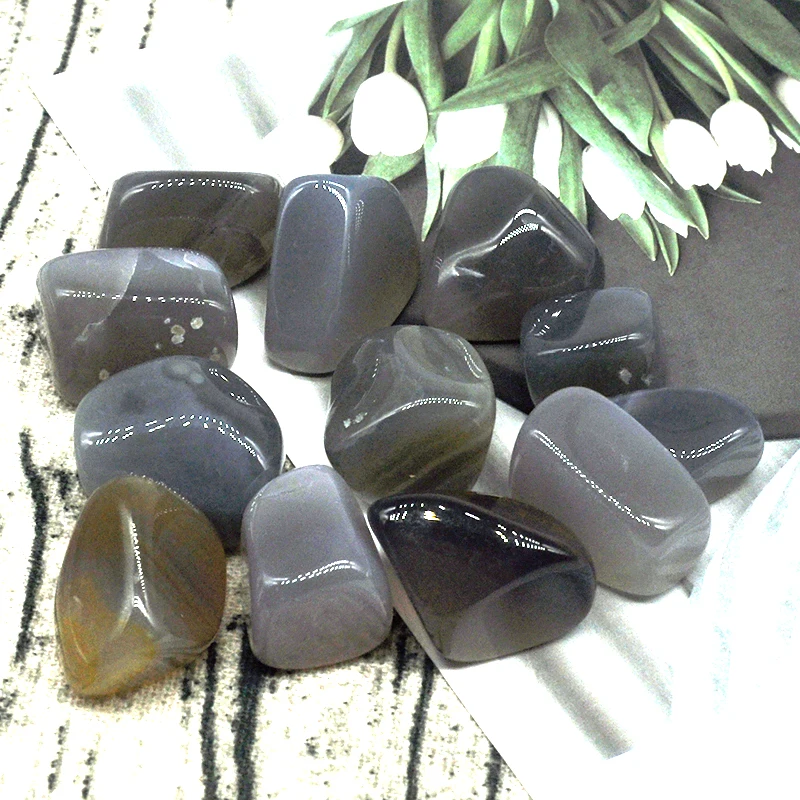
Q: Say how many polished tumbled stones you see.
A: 12